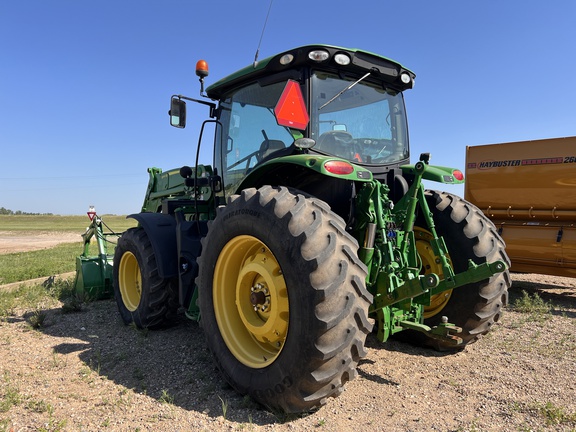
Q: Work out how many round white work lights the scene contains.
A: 4